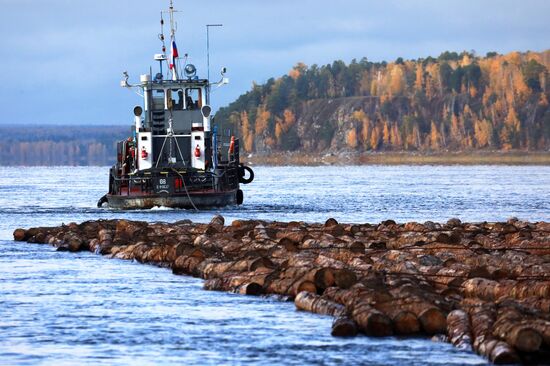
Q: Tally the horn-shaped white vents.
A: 2